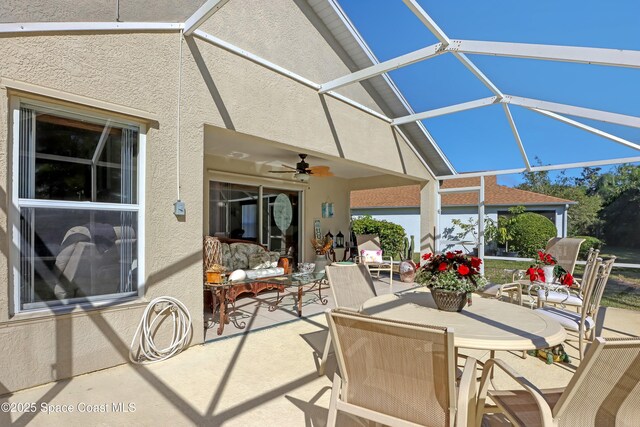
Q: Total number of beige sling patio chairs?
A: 5